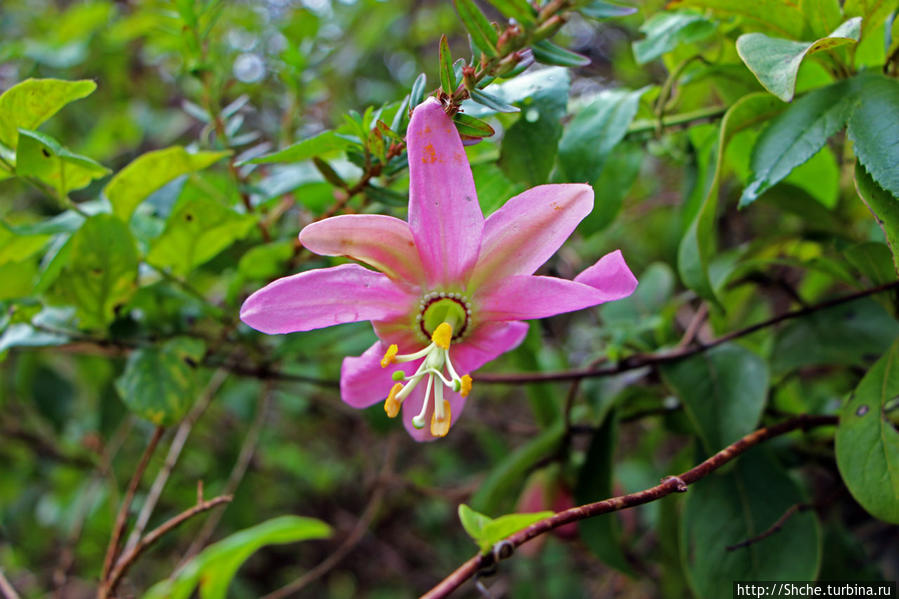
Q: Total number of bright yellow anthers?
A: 5